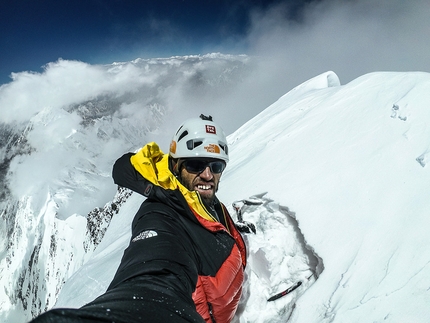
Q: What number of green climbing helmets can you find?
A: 0